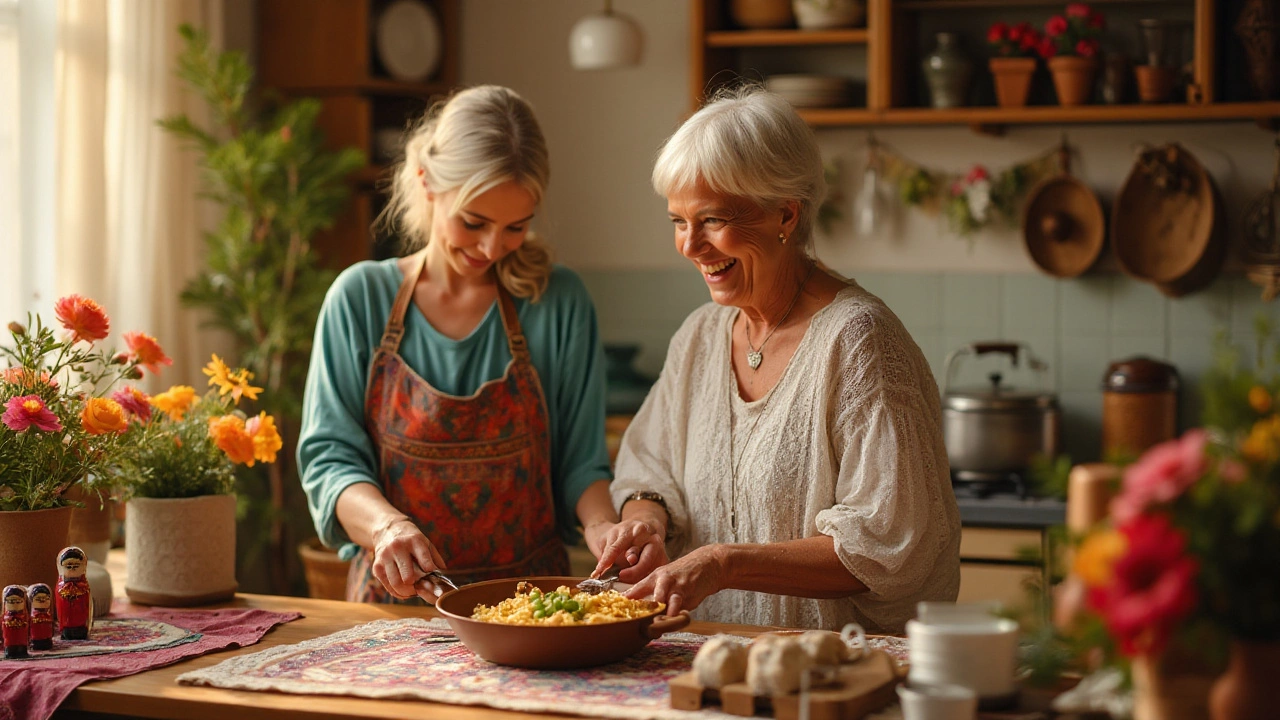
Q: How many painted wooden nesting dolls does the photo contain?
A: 3